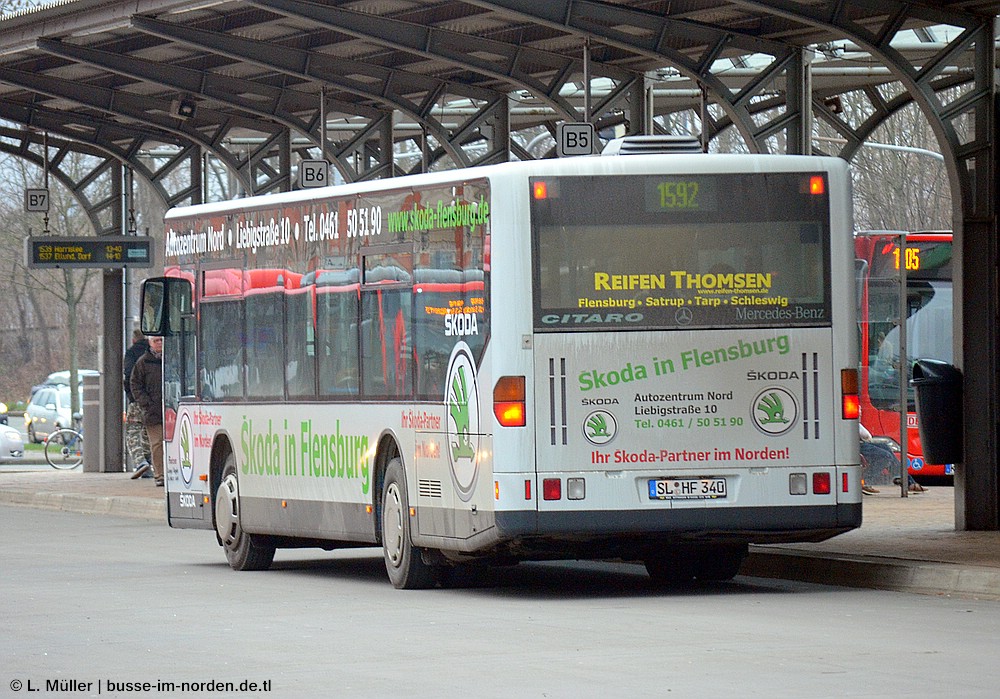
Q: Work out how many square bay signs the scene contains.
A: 3